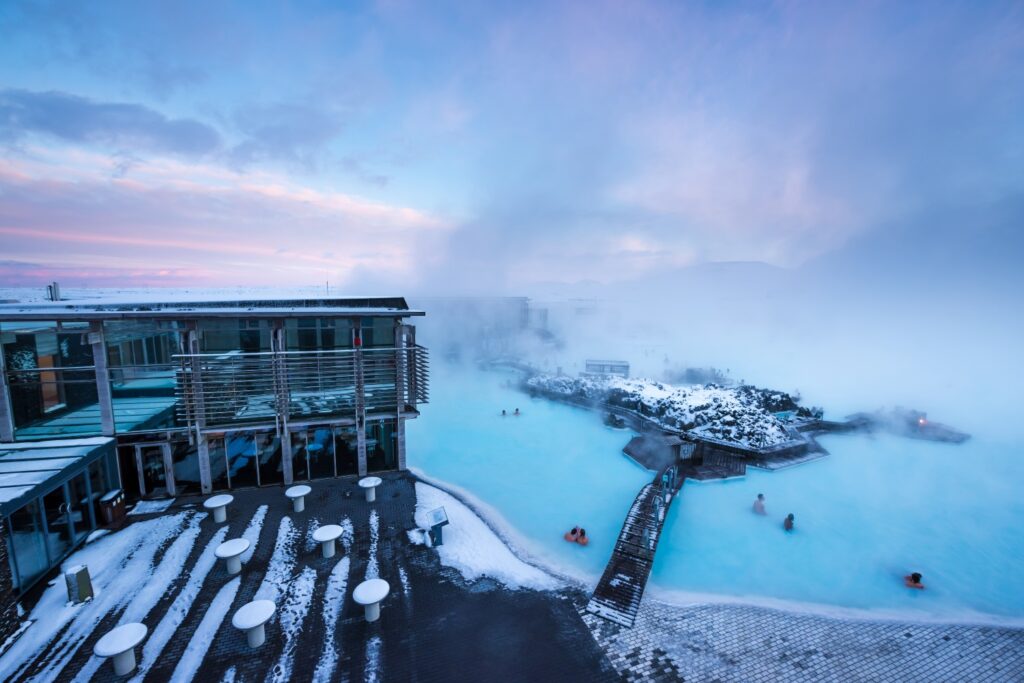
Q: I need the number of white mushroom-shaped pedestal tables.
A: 8